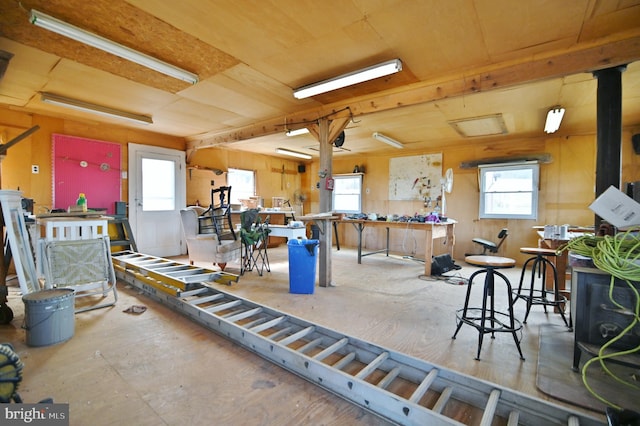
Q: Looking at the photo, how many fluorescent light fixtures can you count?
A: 7